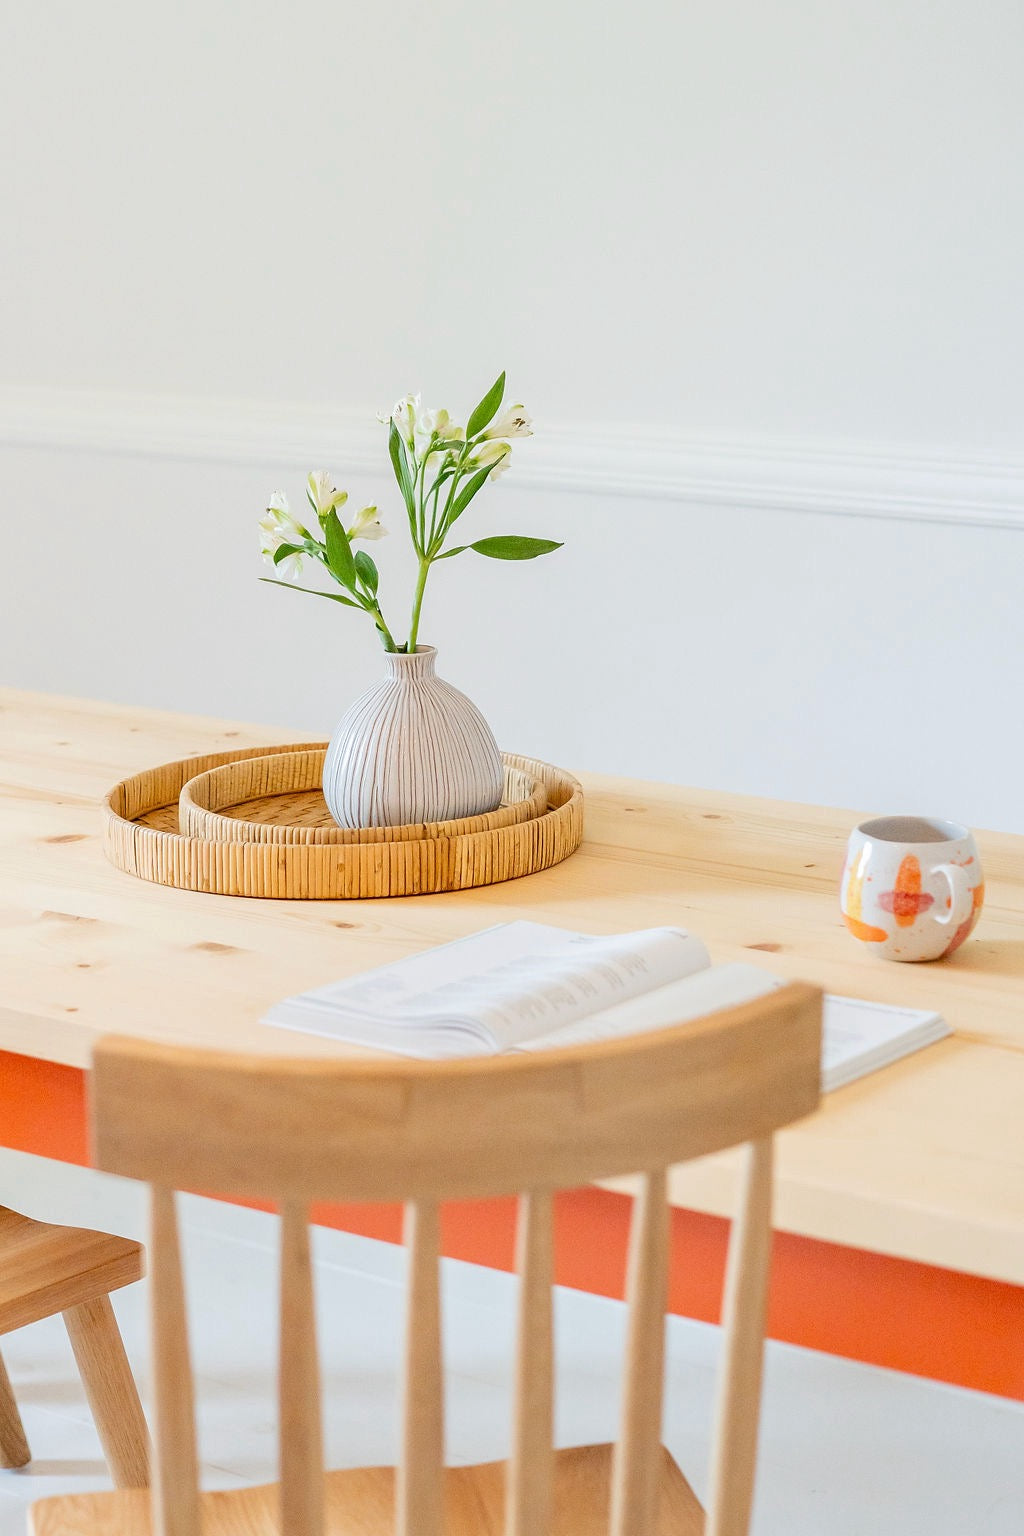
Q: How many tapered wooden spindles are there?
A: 6